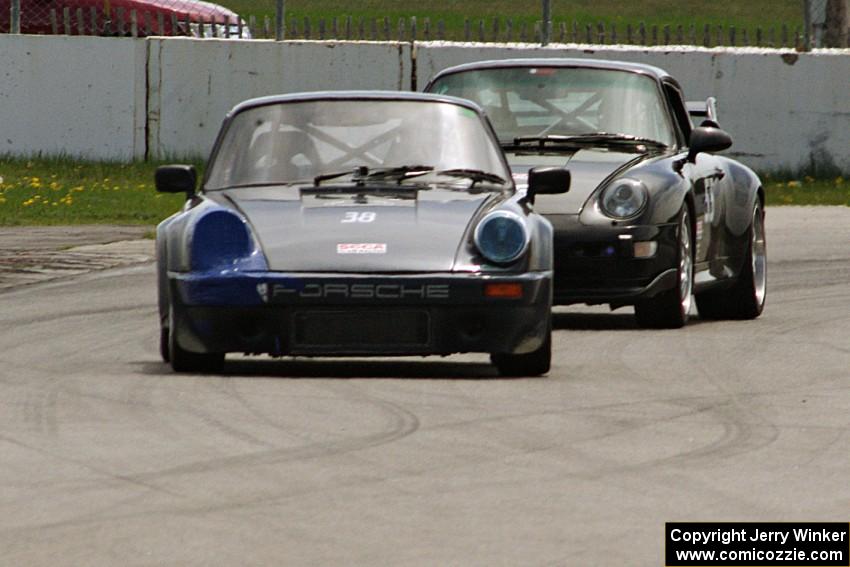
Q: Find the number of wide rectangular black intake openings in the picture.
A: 1